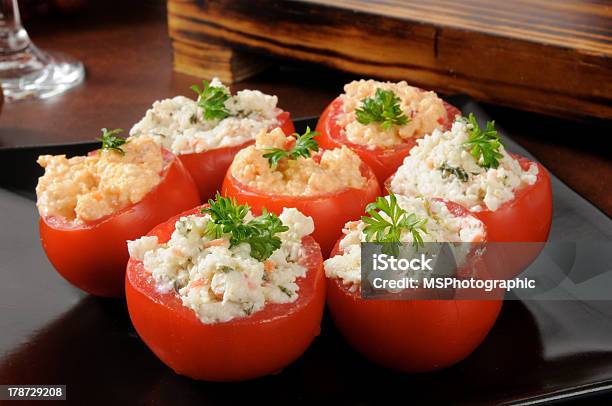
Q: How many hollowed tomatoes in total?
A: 7